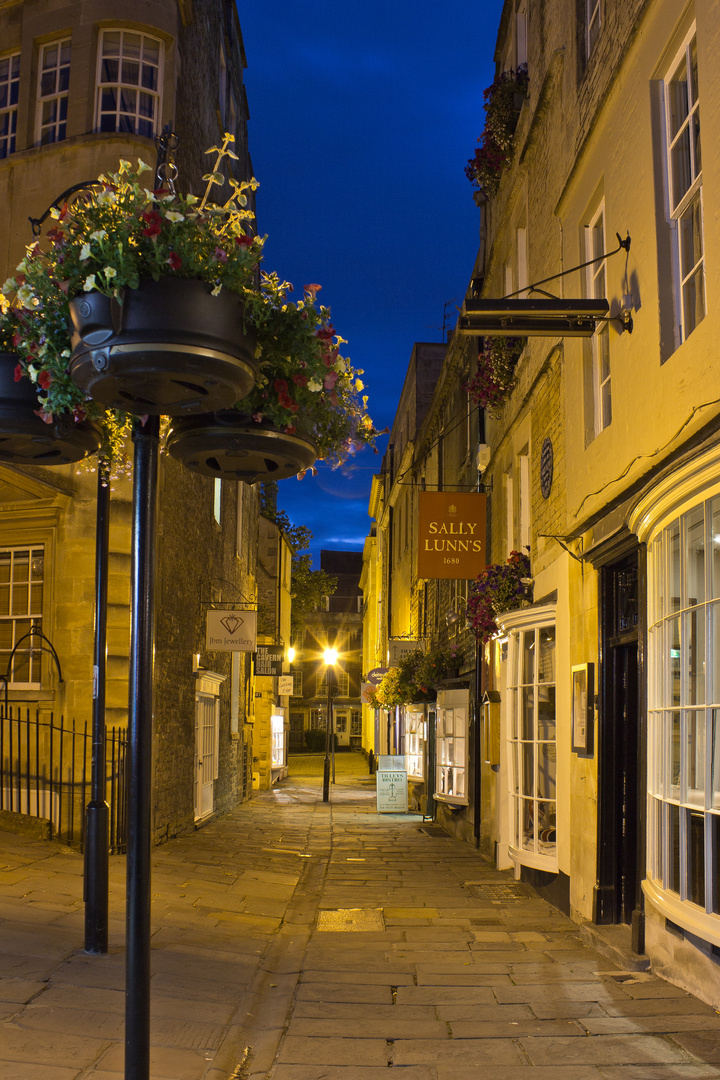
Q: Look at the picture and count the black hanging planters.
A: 3